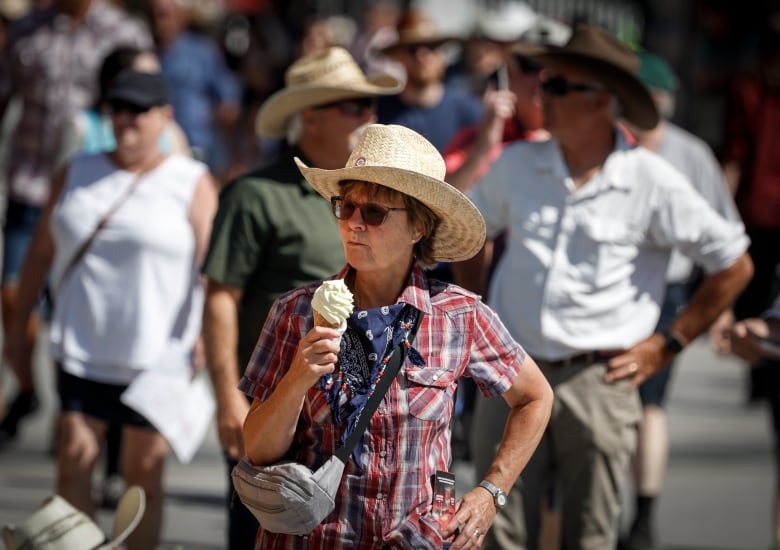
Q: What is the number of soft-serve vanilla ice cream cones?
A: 1